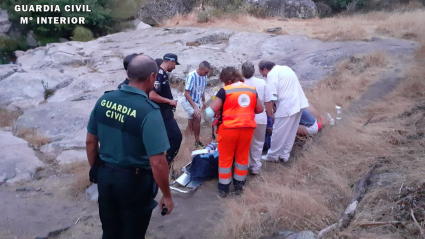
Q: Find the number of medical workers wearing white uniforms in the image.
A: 2